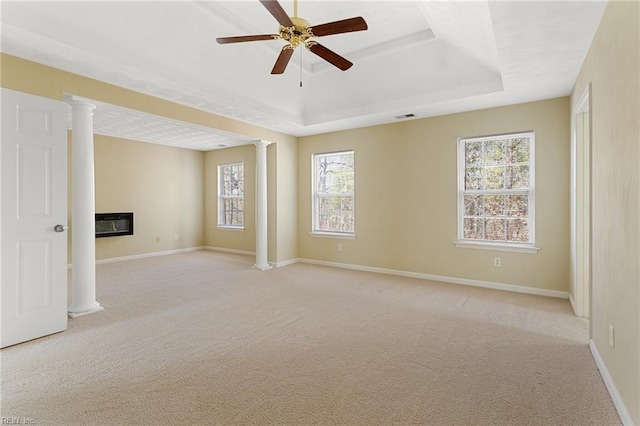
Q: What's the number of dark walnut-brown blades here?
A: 5